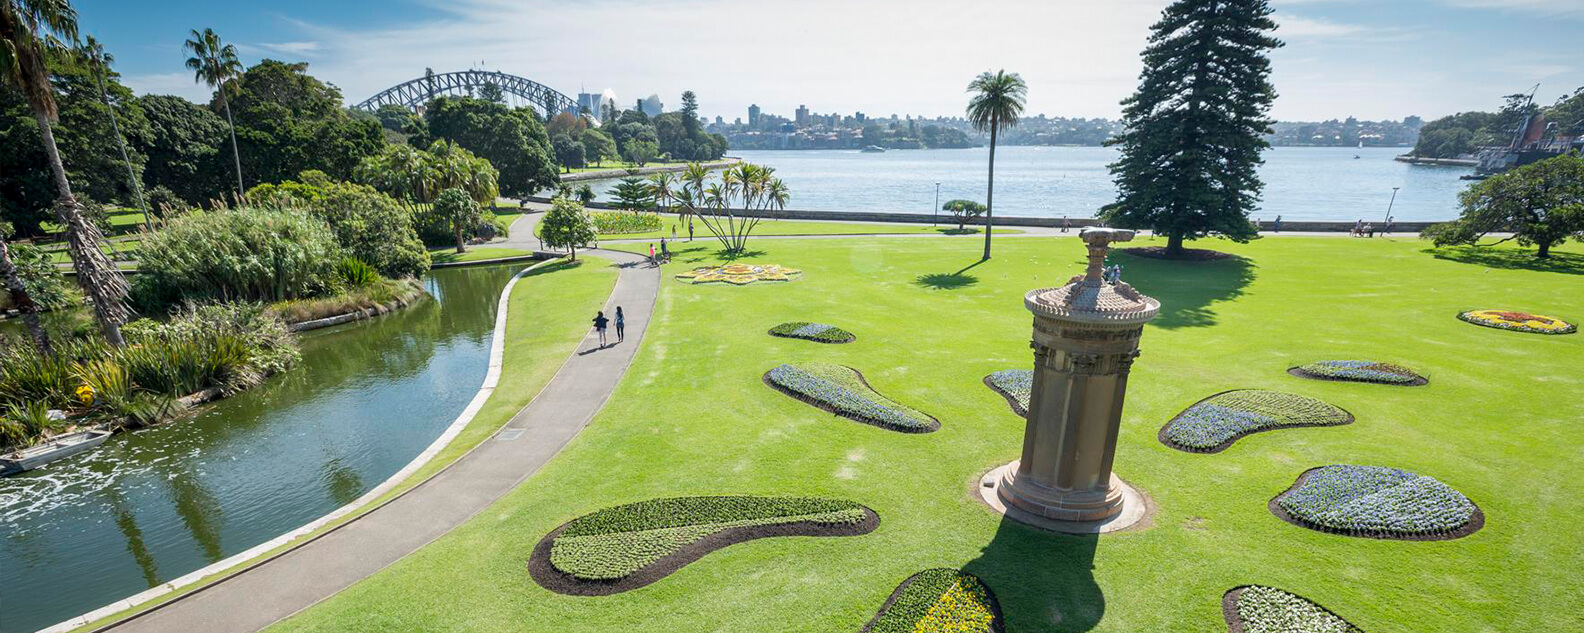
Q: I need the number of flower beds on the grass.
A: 11